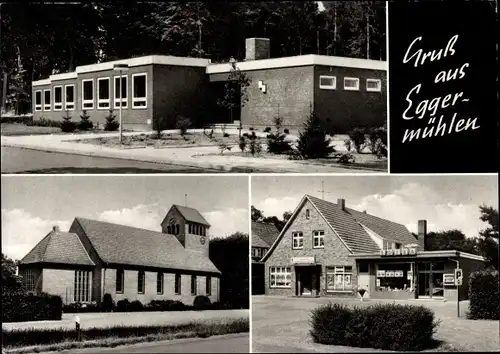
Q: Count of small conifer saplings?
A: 5